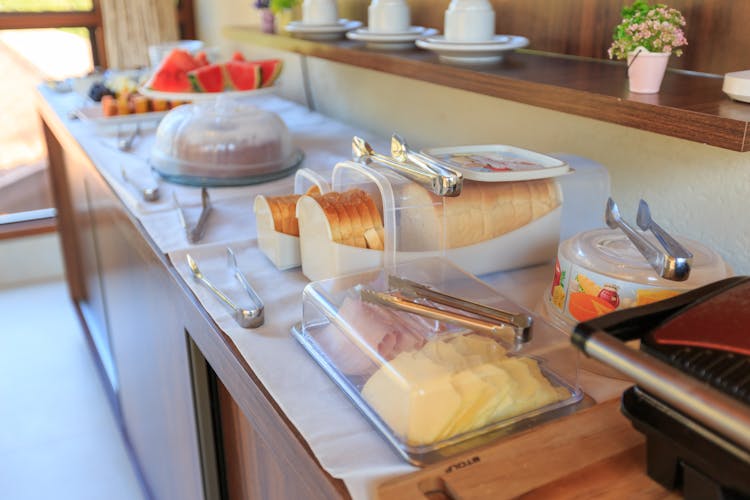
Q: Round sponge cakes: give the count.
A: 1